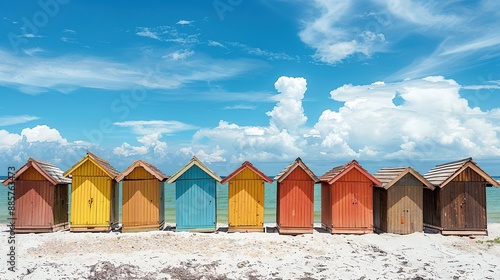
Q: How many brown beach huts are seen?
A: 2